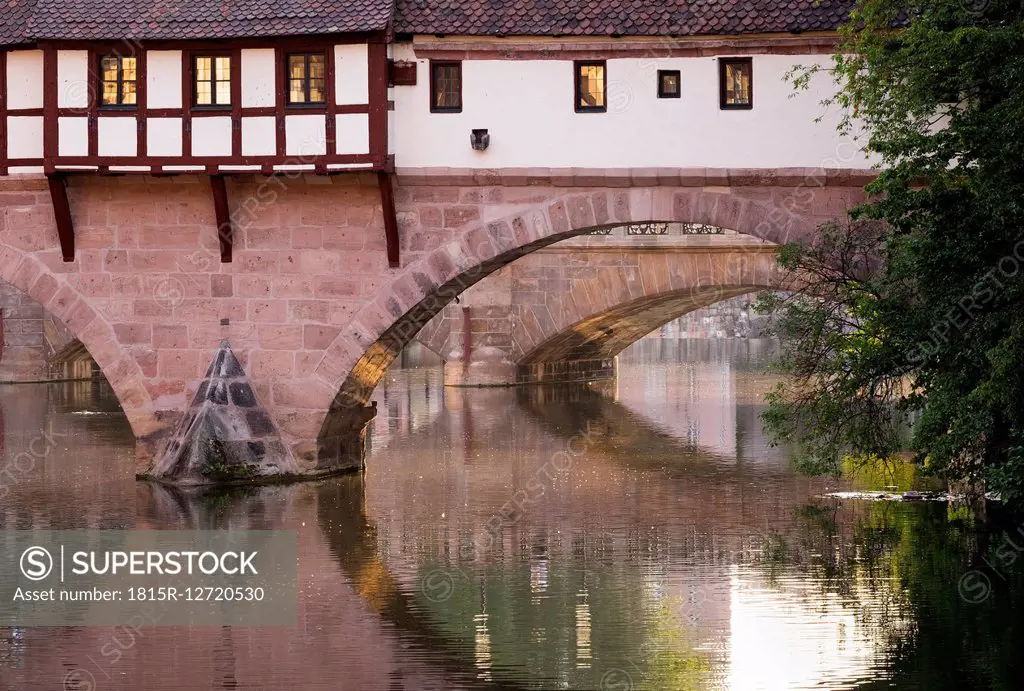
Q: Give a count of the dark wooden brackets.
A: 3